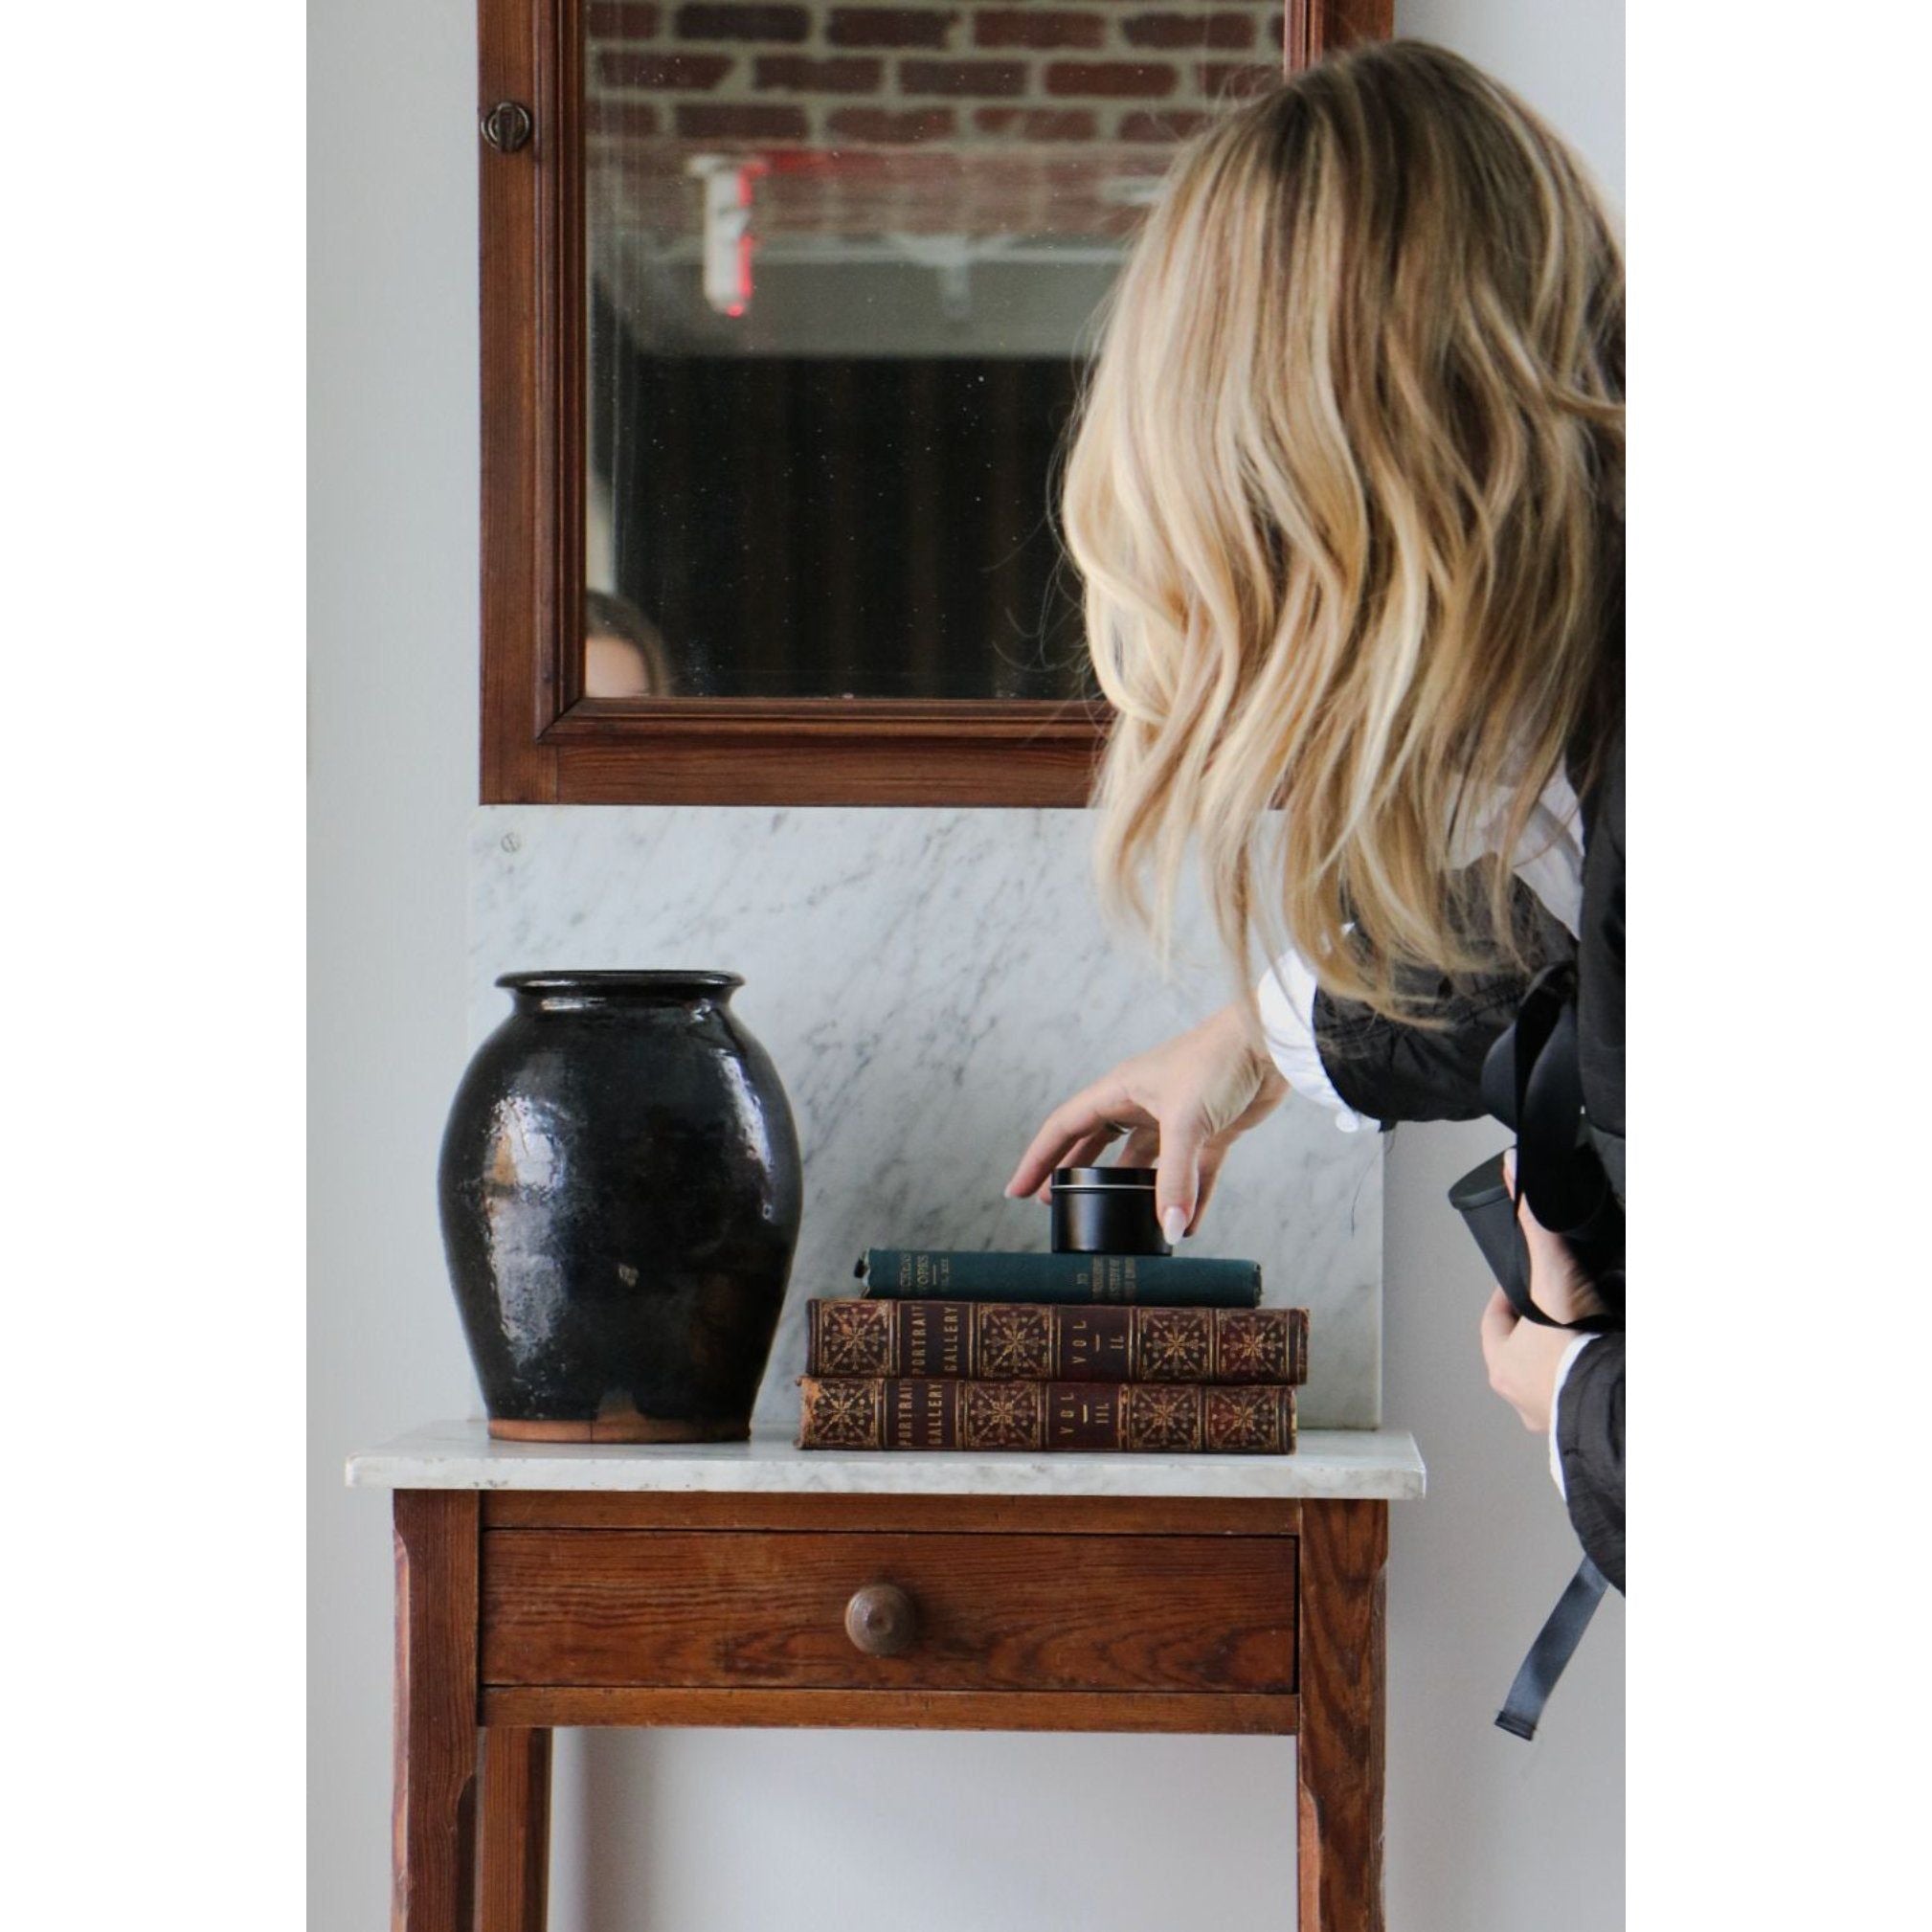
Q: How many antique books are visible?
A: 3